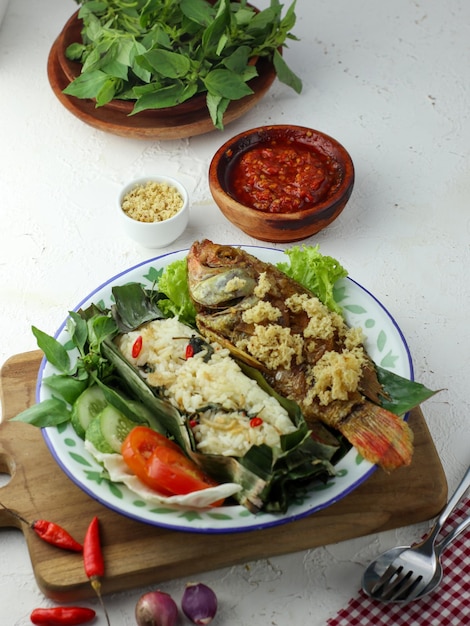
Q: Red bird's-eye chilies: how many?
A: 3